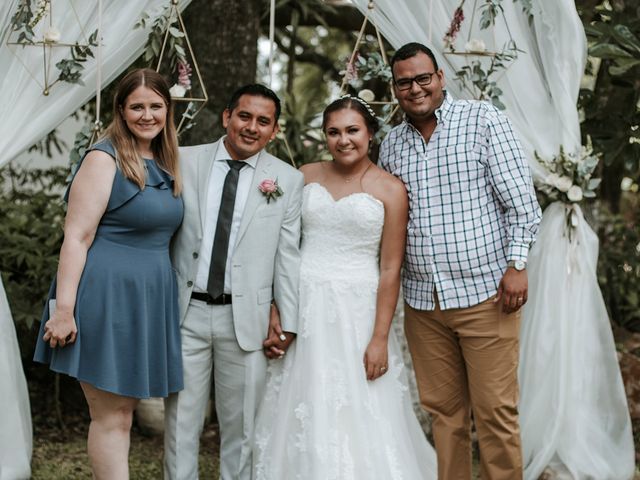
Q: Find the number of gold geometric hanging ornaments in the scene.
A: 4